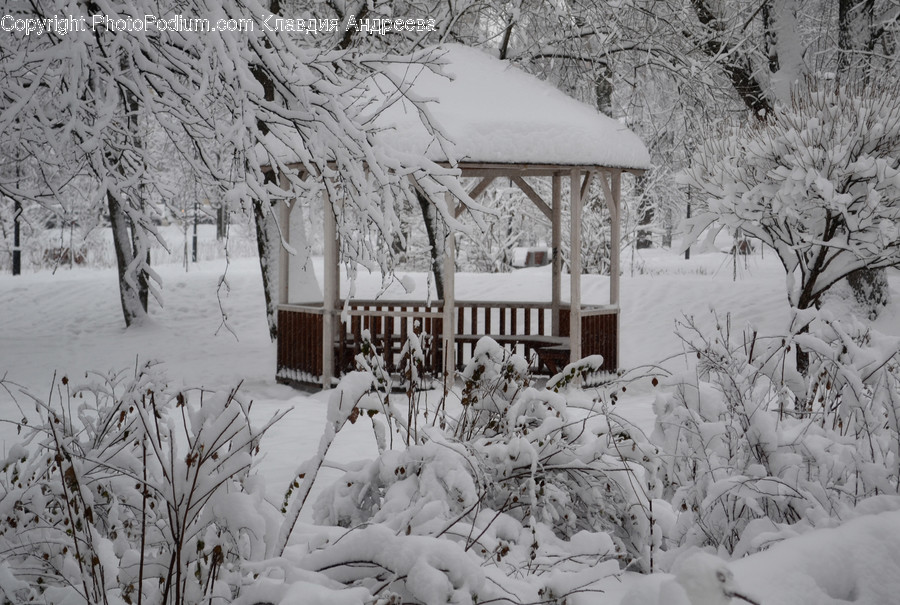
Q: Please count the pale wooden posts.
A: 6